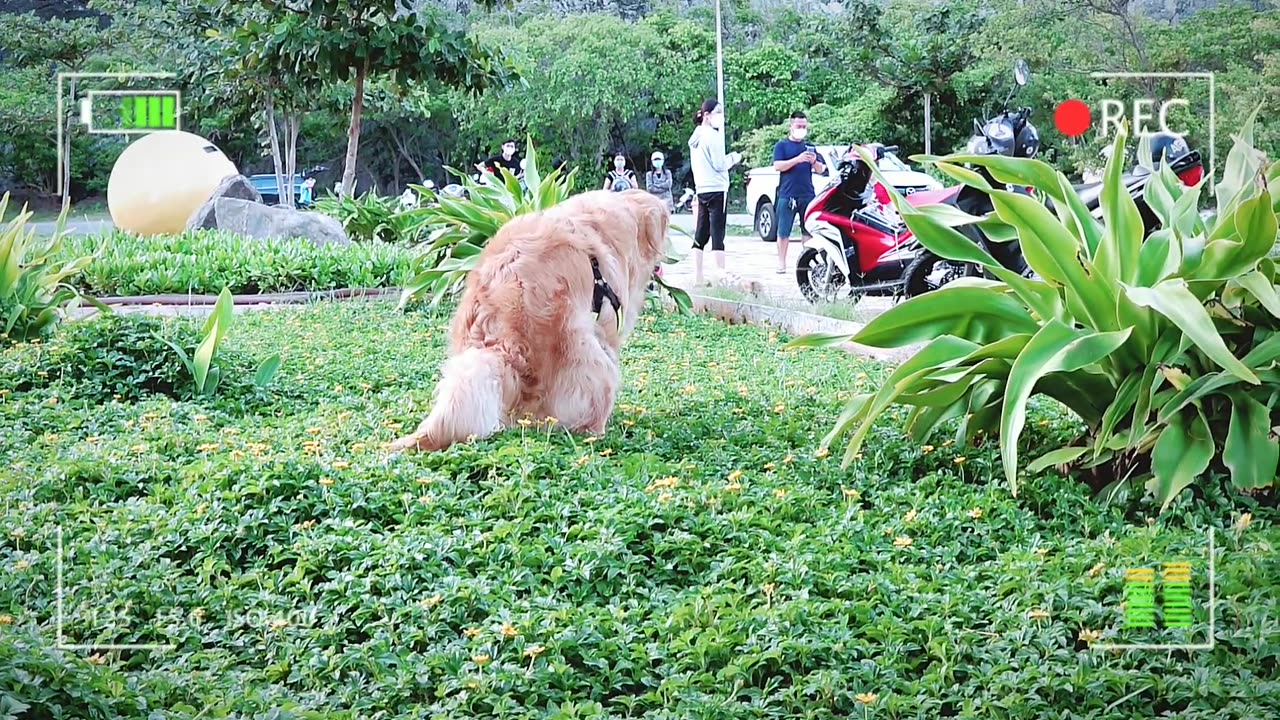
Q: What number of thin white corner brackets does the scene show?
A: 4